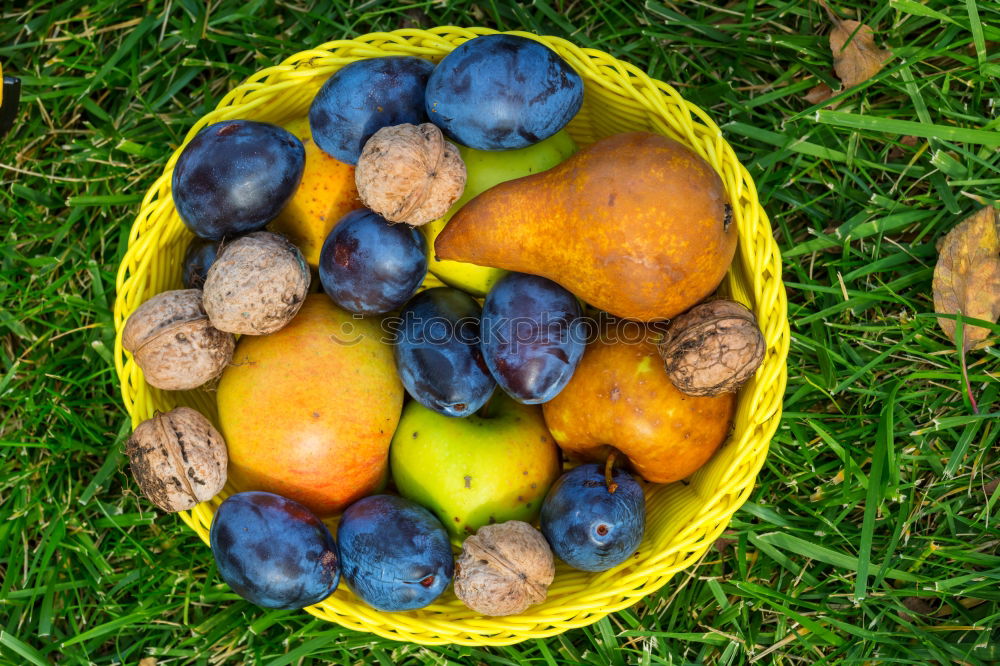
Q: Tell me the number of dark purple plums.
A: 10